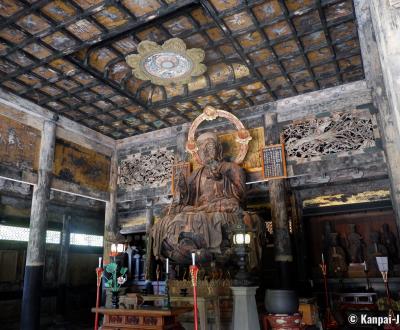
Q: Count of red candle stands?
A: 4